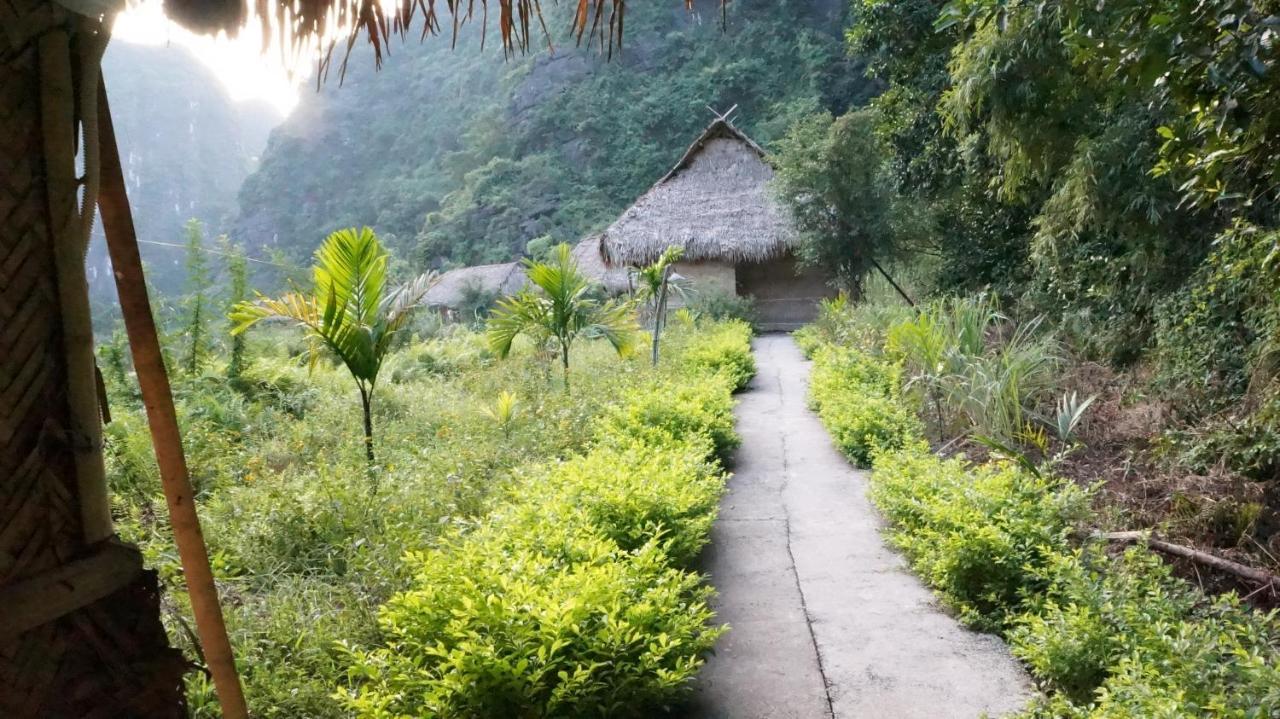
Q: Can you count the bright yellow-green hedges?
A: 2